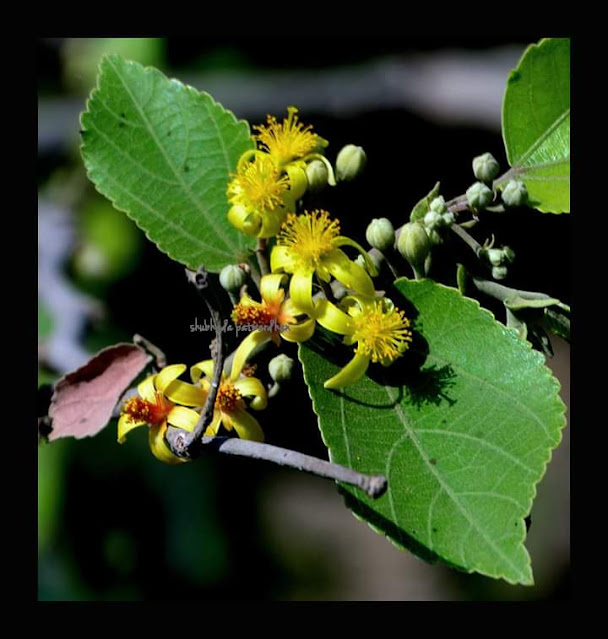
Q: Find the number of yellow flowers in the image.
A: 7